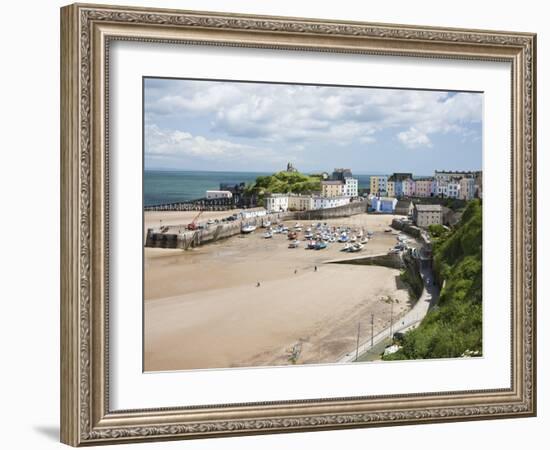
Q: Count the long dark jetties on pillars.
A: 1